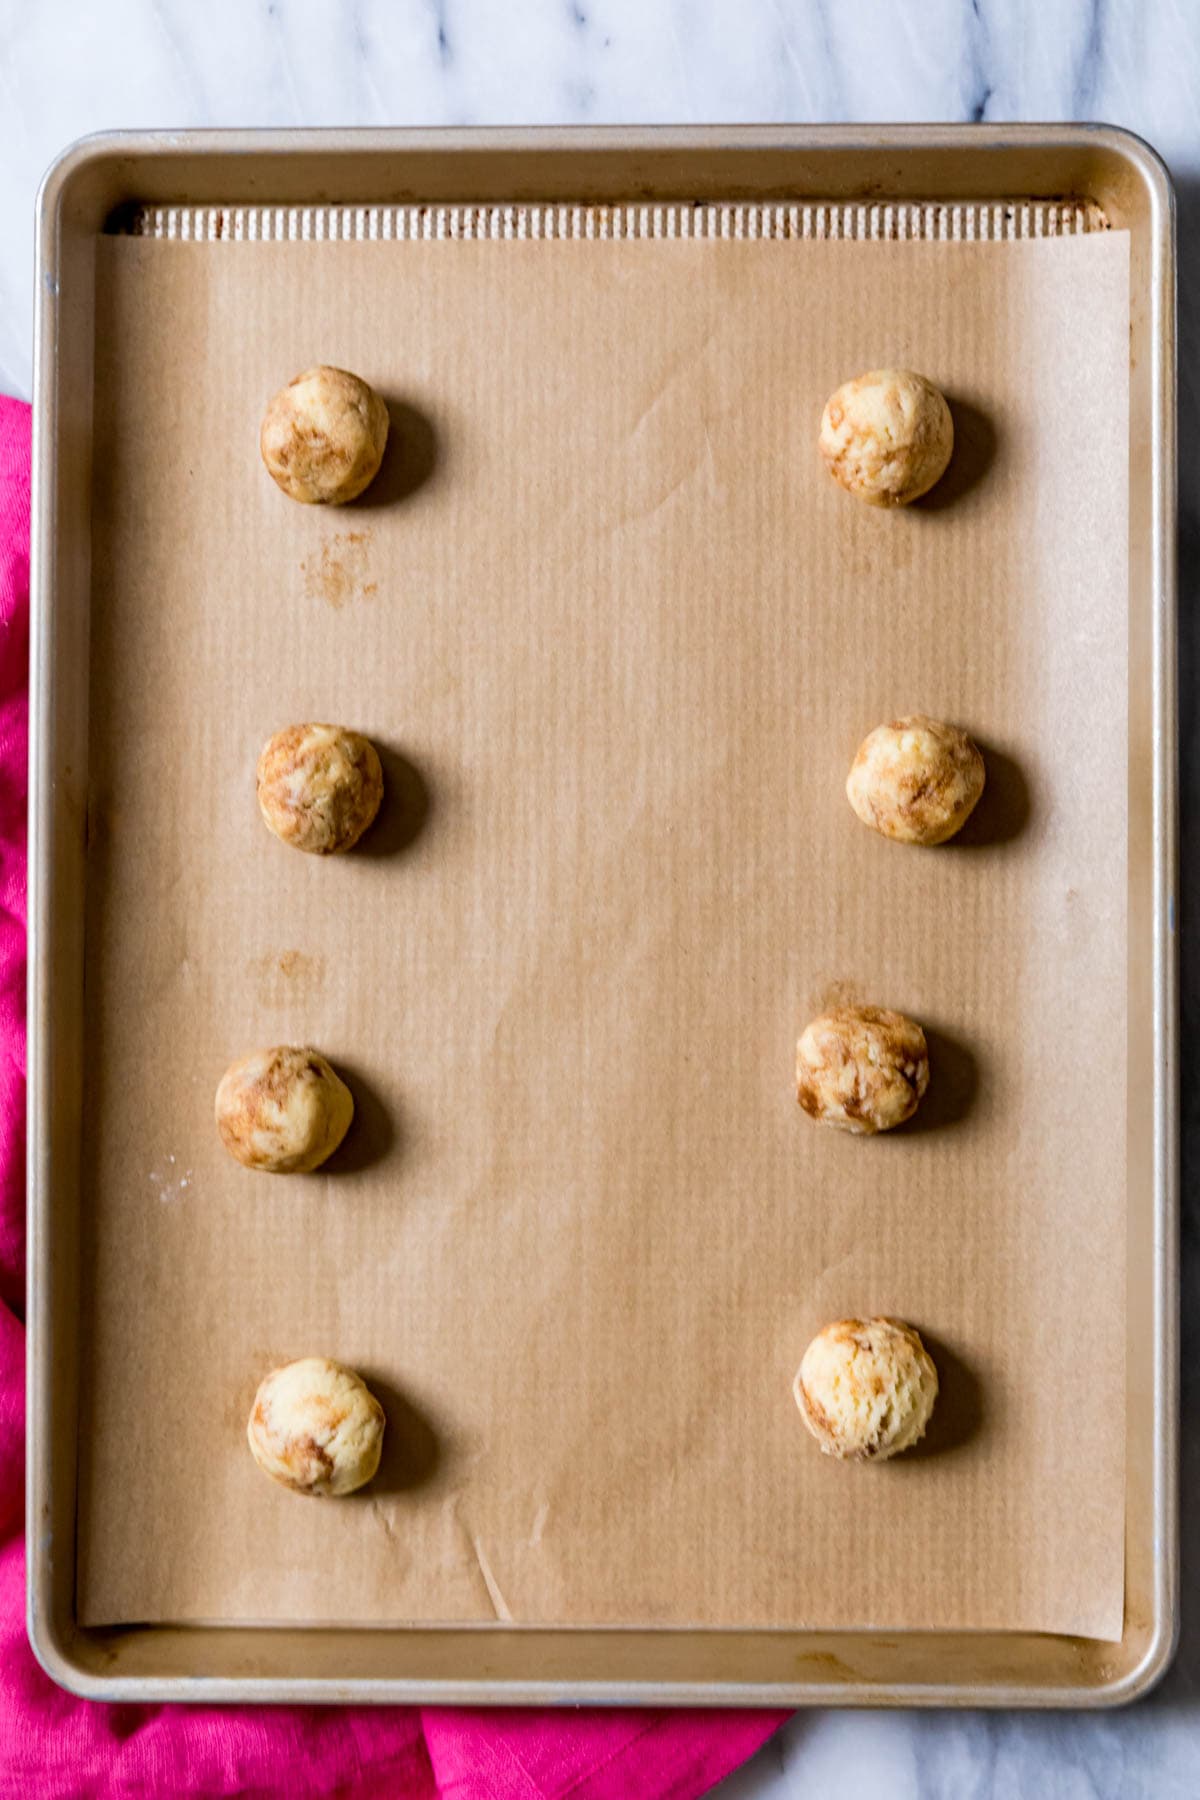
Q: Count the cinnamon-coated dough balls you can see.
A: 8